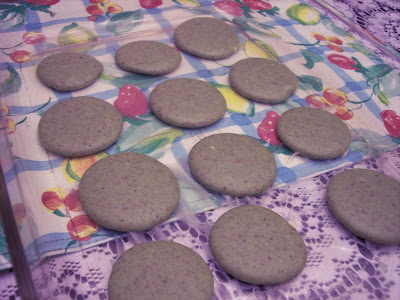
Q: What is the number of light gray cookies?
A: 12